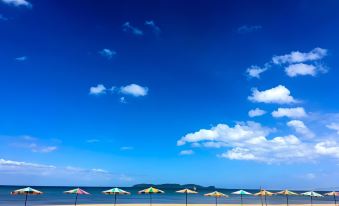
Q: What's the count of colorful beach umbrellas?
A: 11